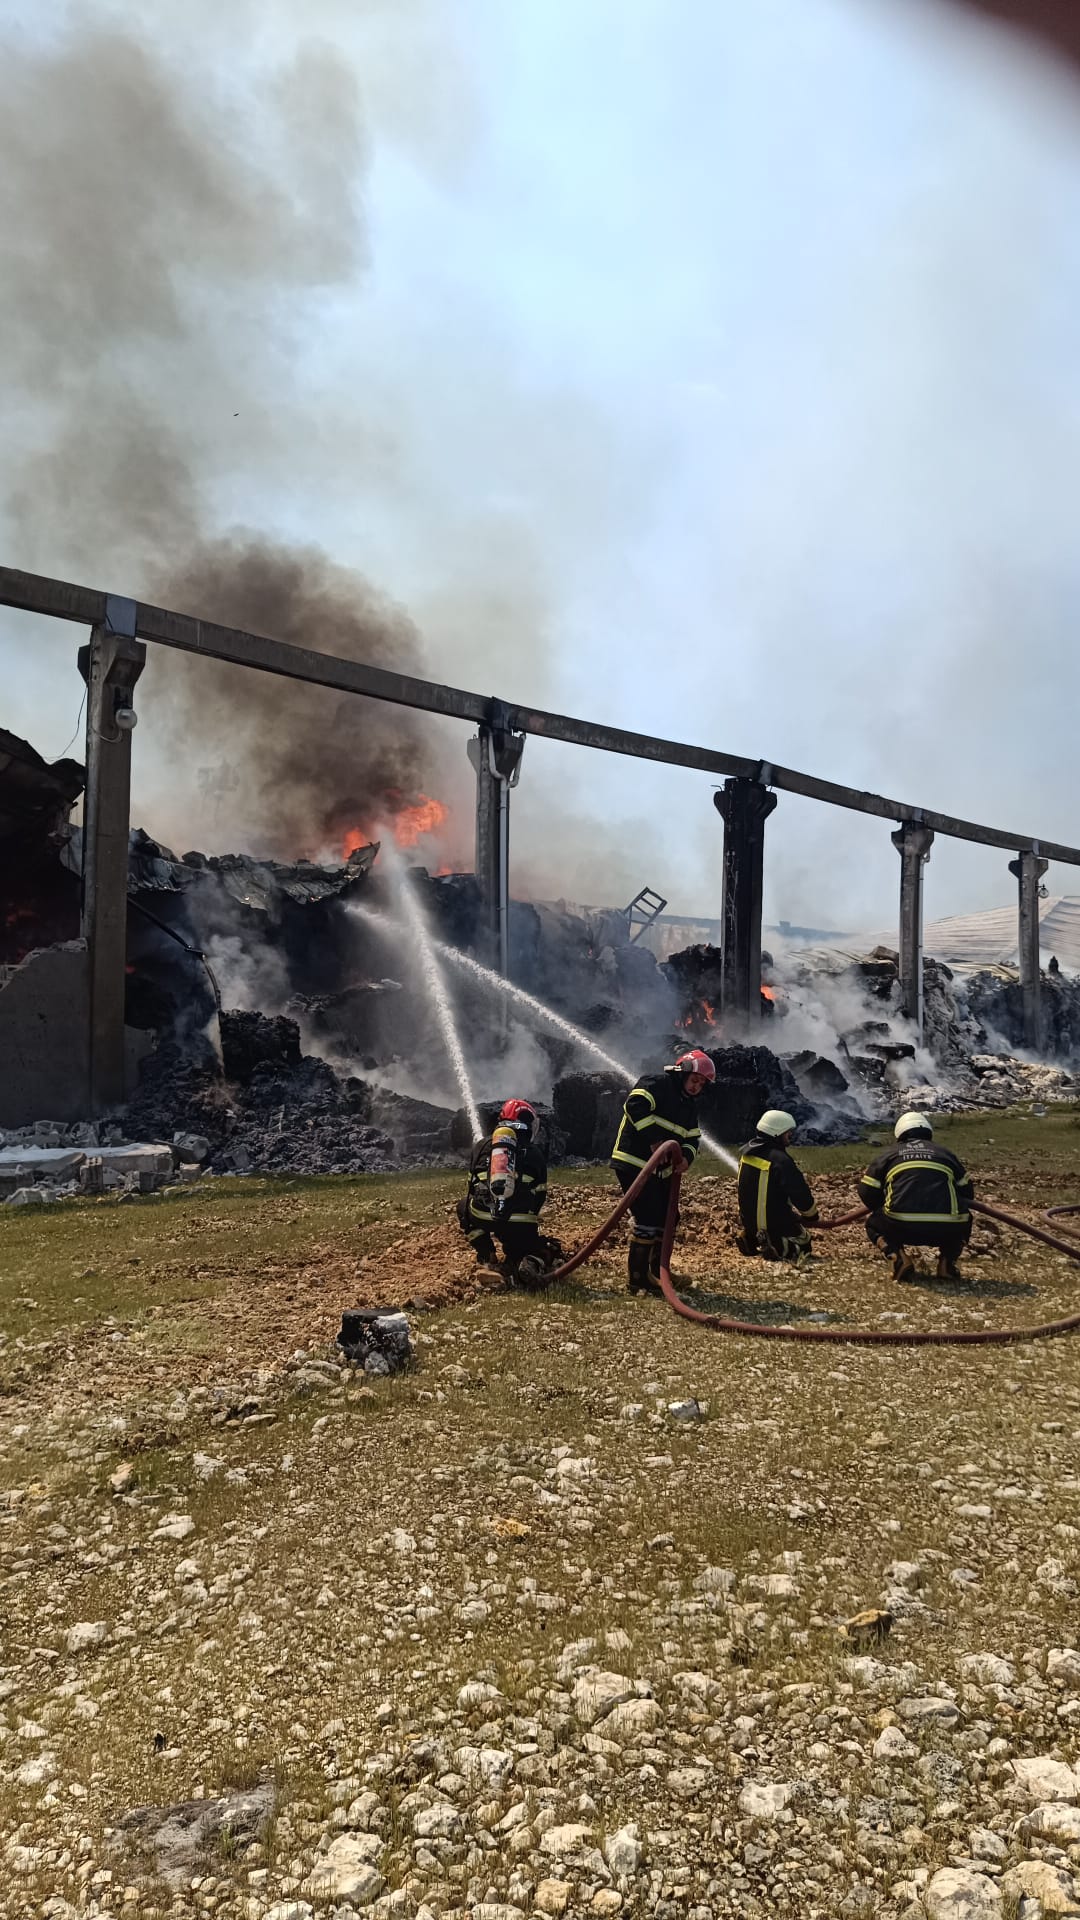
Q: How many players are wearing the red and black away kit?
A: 0